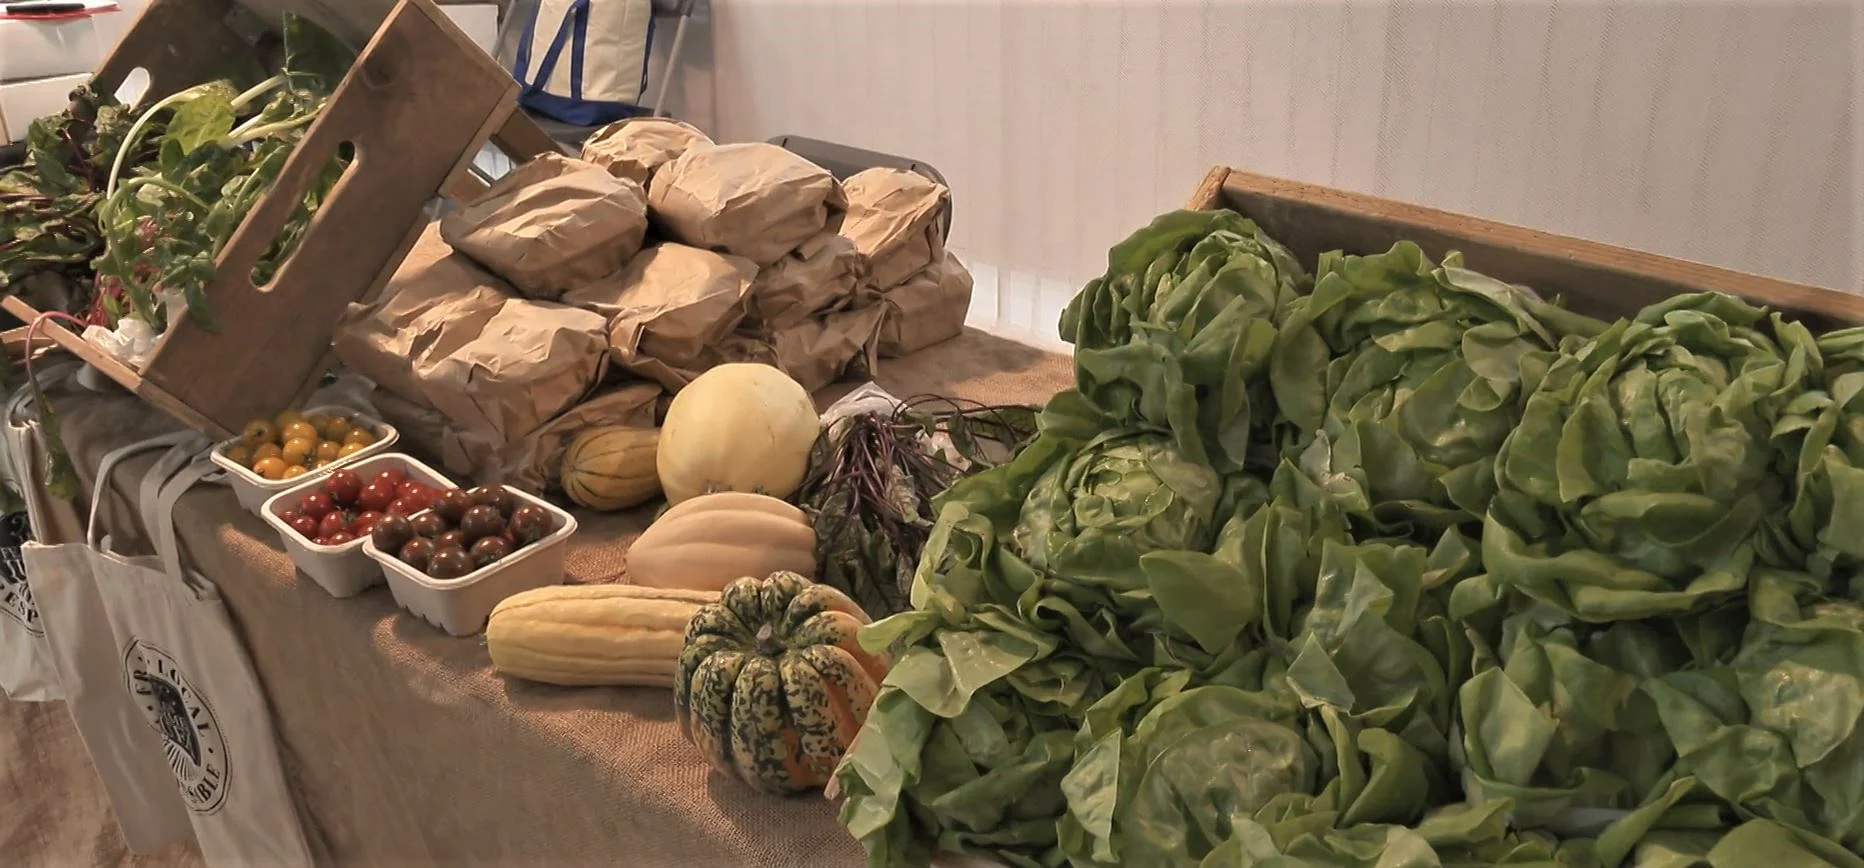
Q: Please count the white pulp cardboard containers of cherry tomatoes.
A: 3